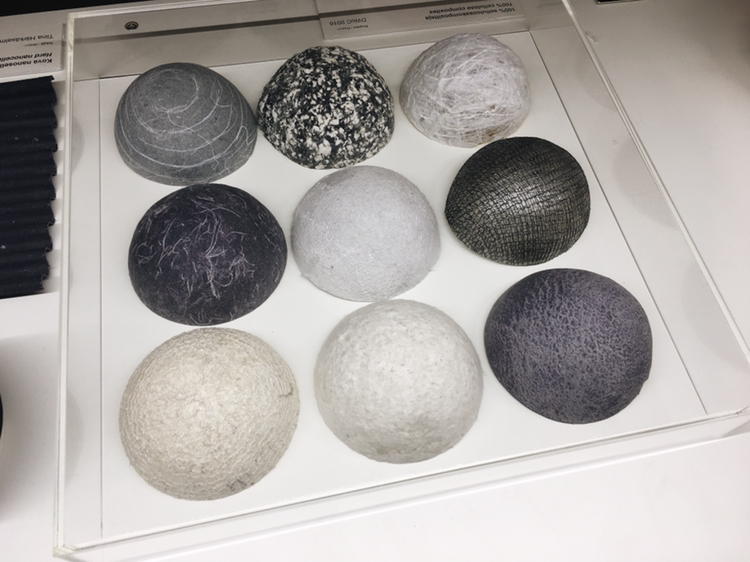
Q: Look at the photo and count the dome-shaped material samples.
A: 9